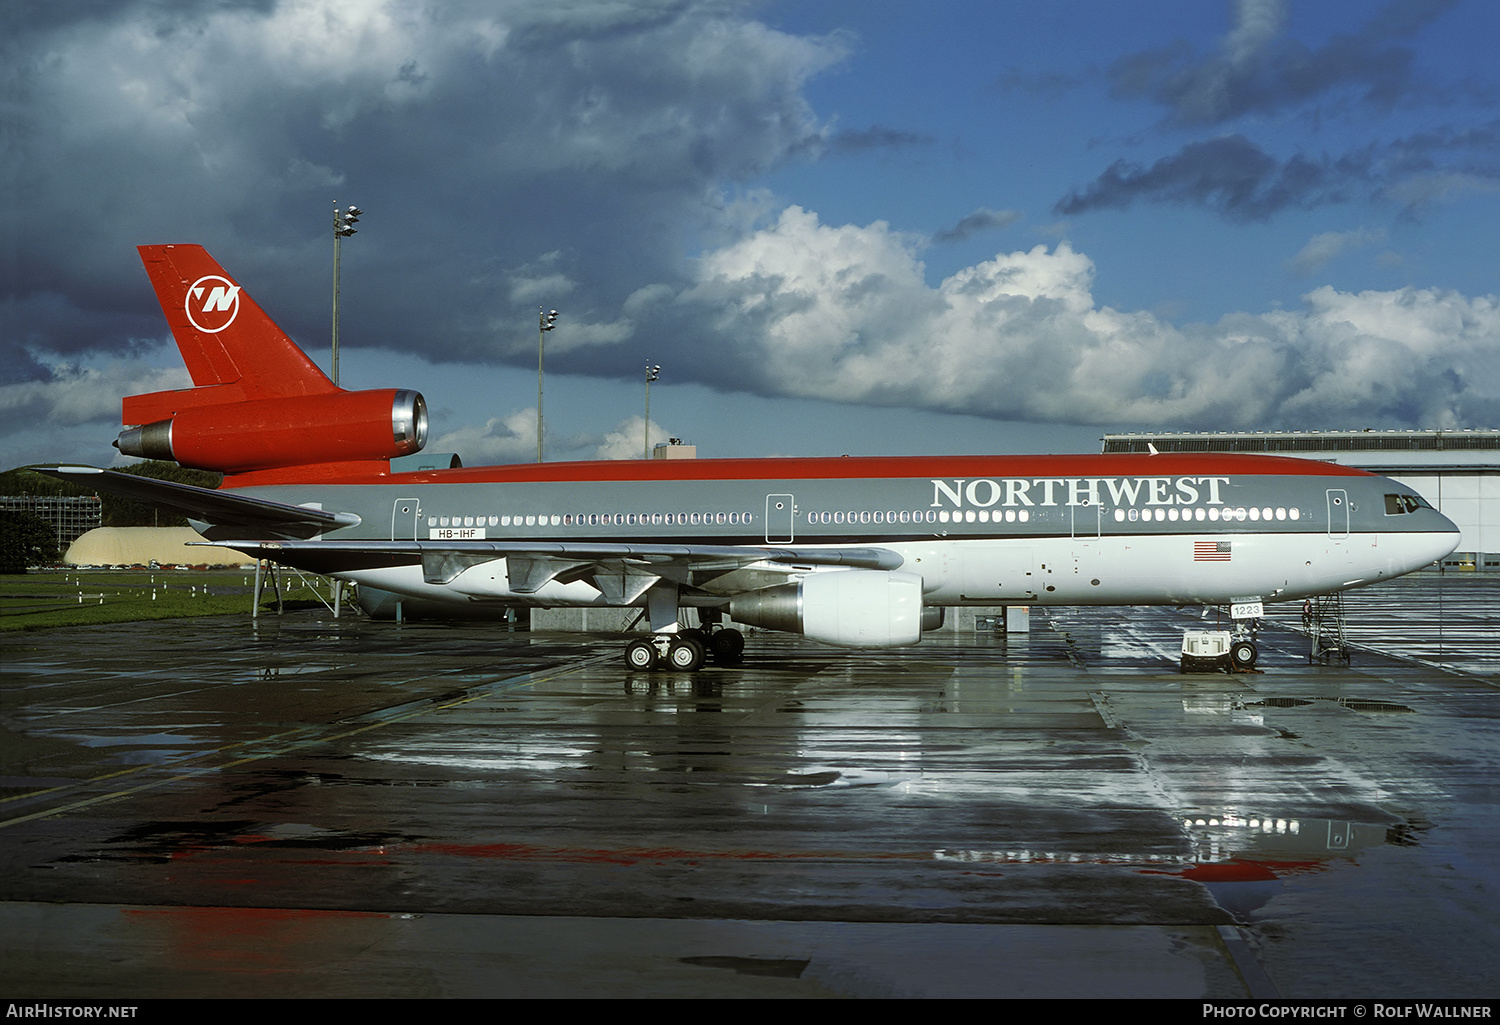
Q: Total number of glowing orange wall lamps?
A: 0